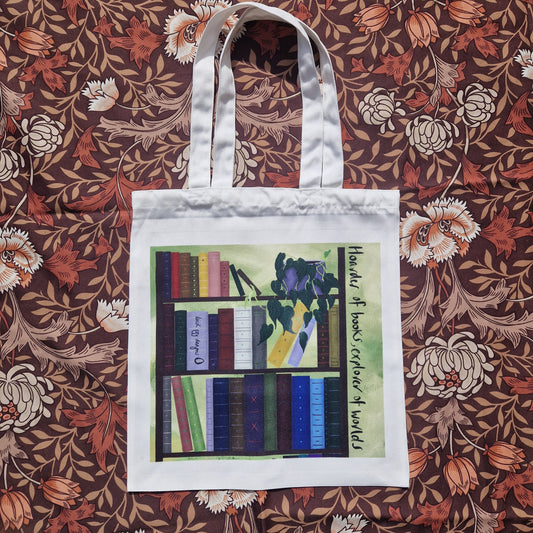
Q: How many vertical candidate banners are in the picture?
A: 0